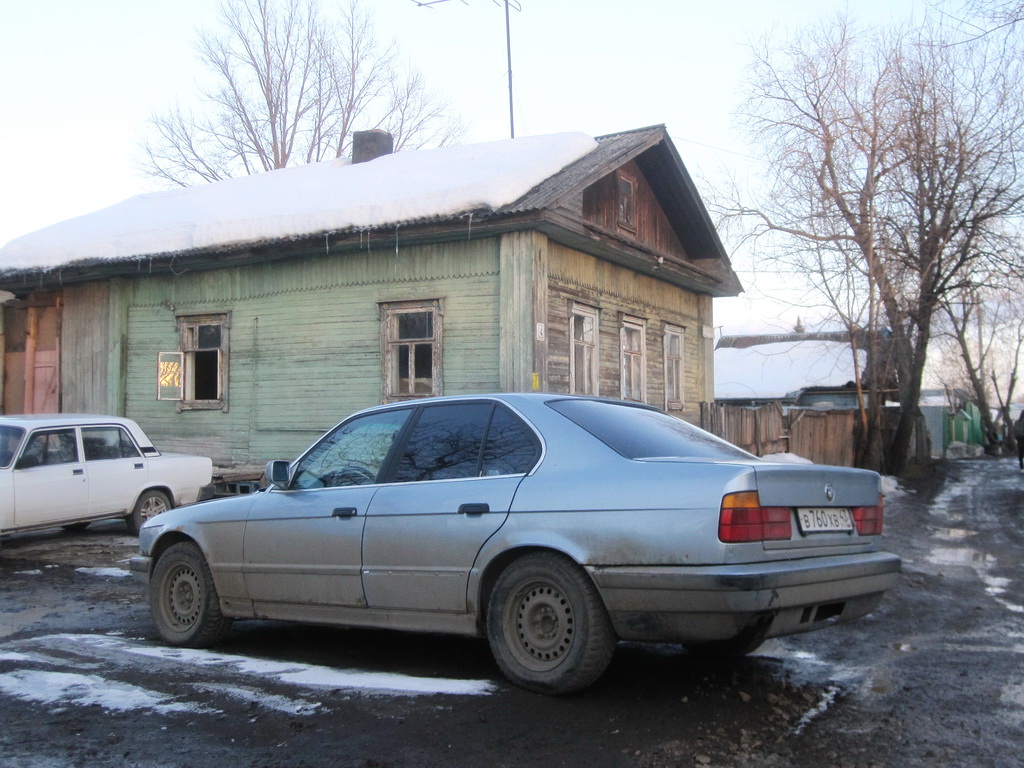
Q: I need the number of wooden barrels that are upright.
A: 0